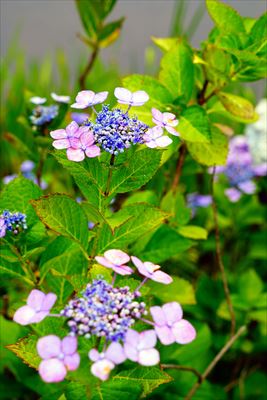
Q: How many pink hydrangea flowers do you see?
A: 13